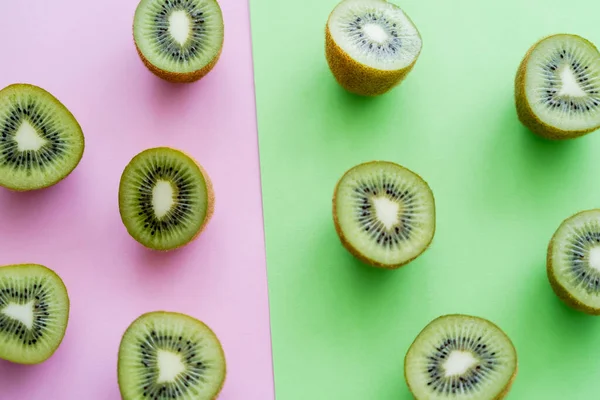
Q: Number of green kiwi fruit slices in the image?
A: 10